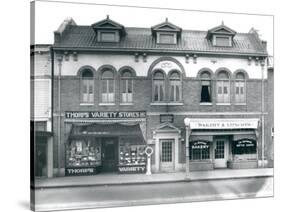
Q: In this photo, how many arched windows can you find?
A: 8